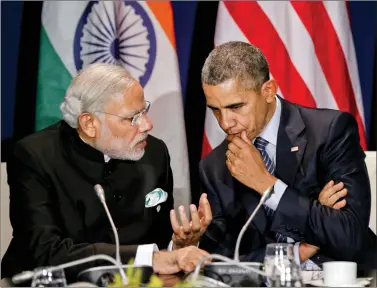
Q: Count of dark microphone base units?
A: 2